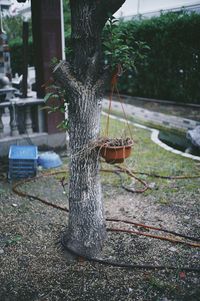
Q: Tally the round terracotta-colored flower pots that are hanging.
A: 1